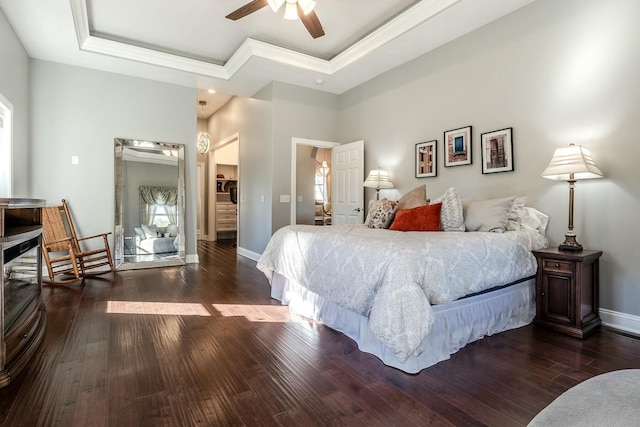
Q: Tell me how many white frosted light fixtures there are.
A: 3